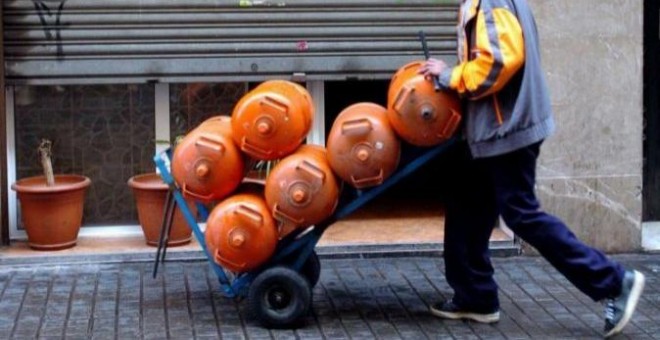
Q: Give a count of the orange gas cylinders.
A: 6